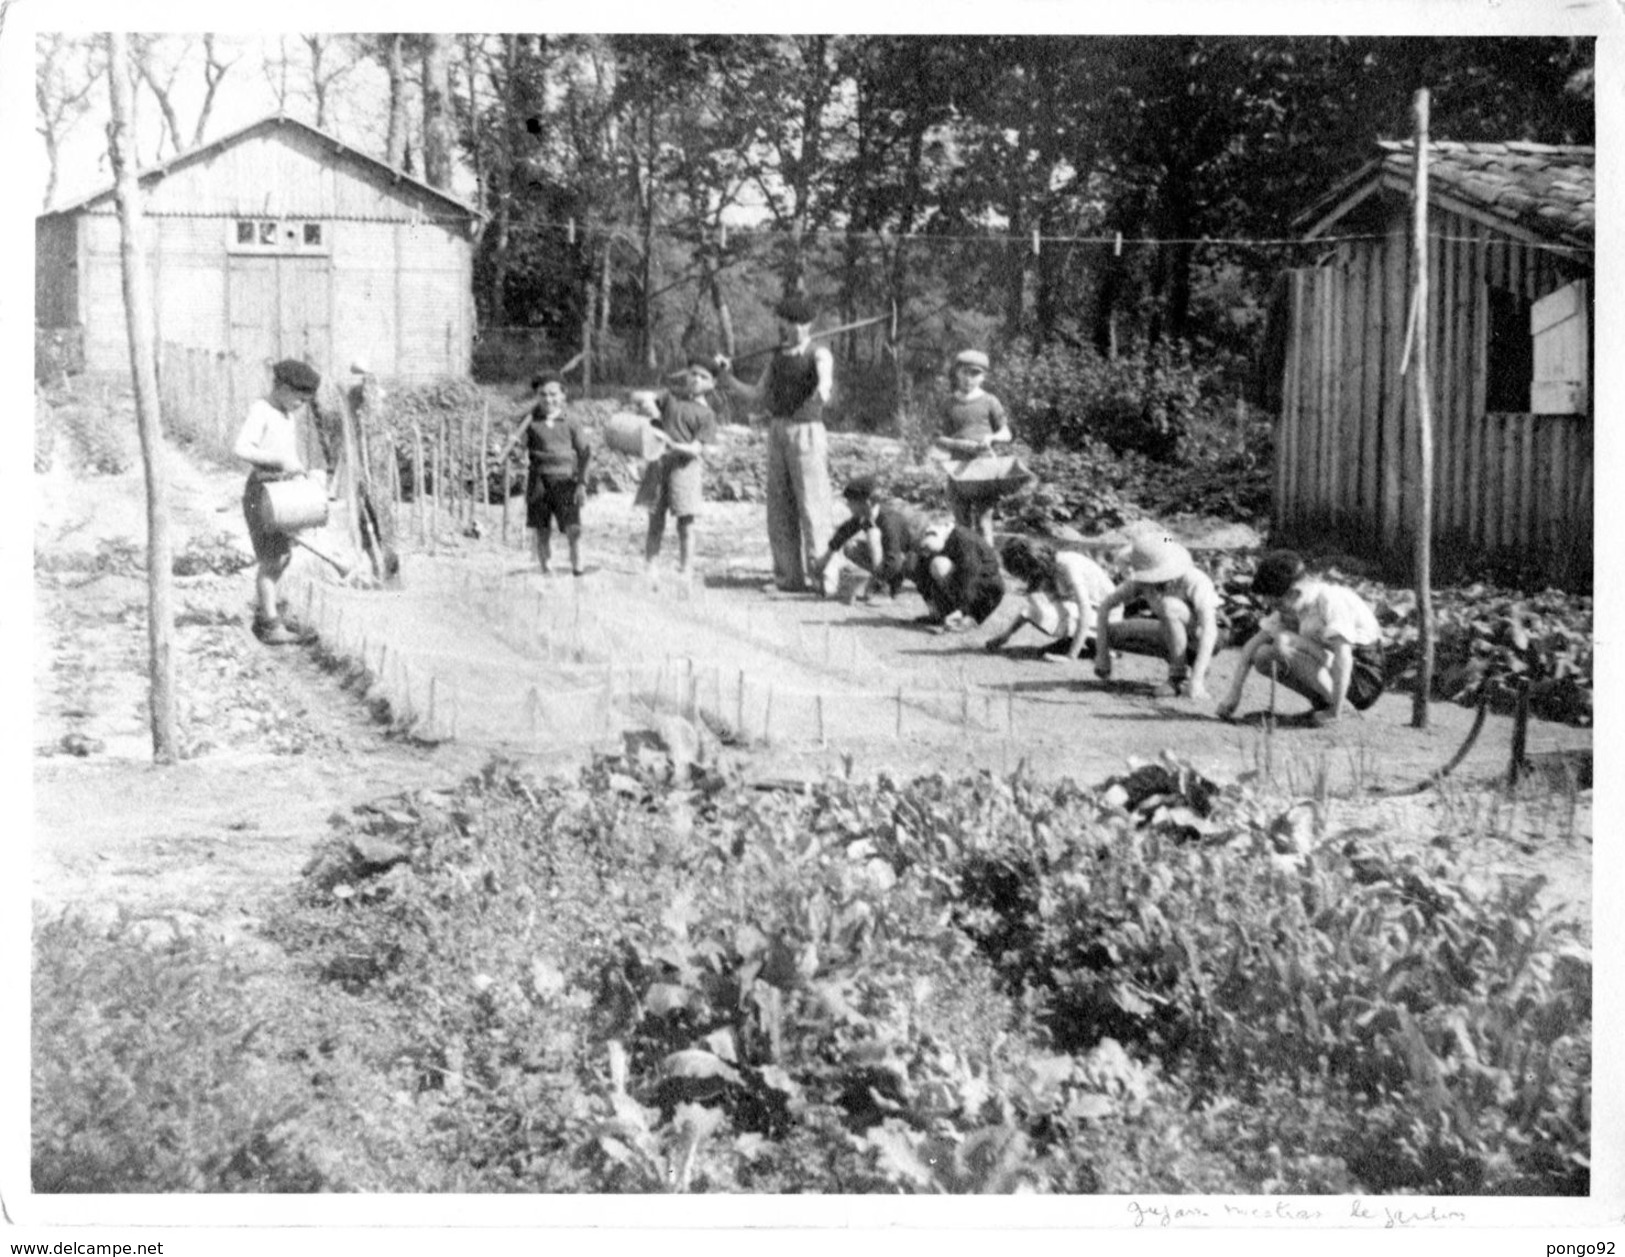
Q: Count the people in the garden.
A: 10